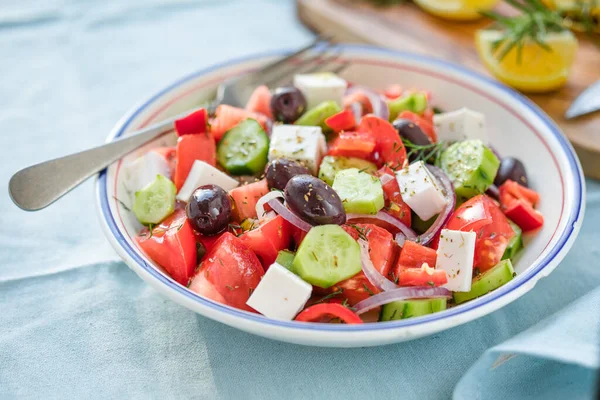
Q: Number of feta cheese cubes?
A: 8